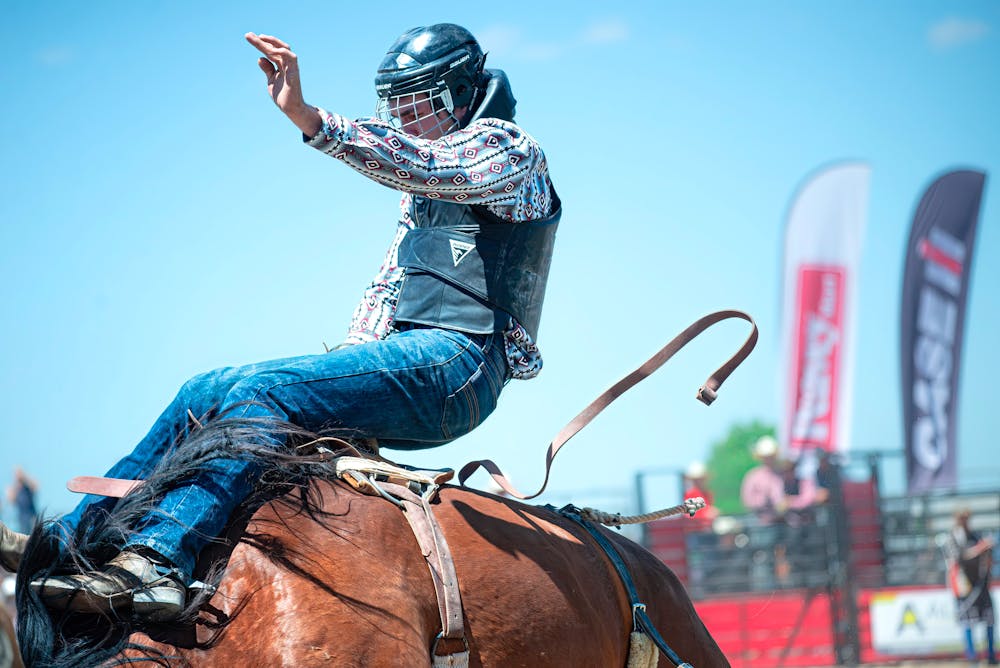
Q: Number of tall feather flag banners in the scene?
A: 2